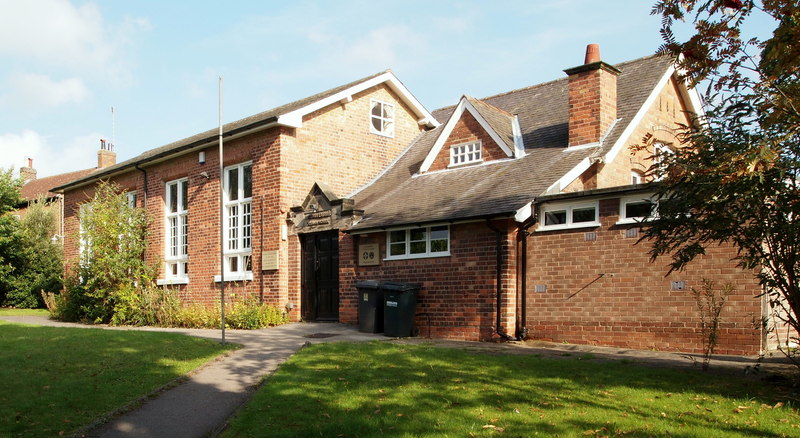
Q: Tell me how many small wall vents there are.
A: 4